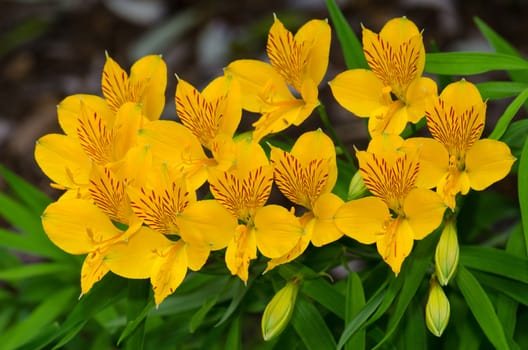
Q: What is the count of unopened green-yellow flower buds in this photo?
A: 4